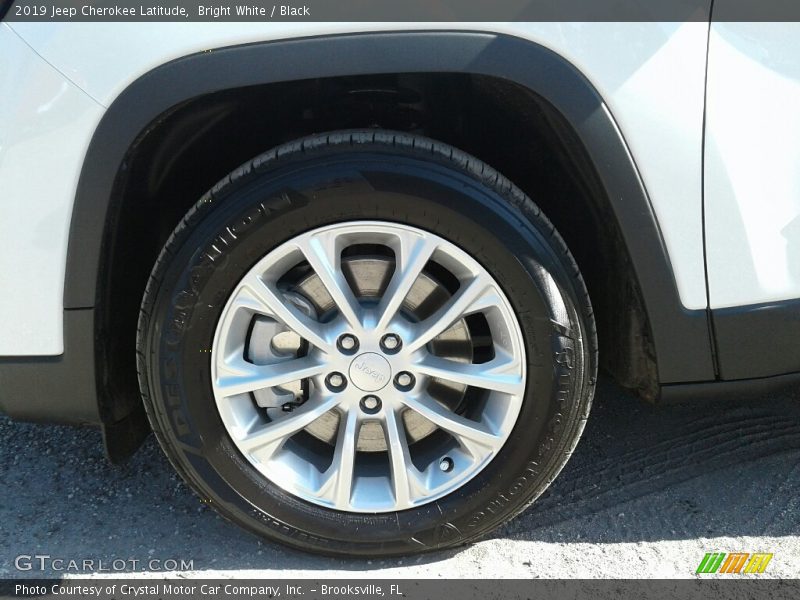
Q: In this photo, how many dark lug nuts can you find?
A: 5